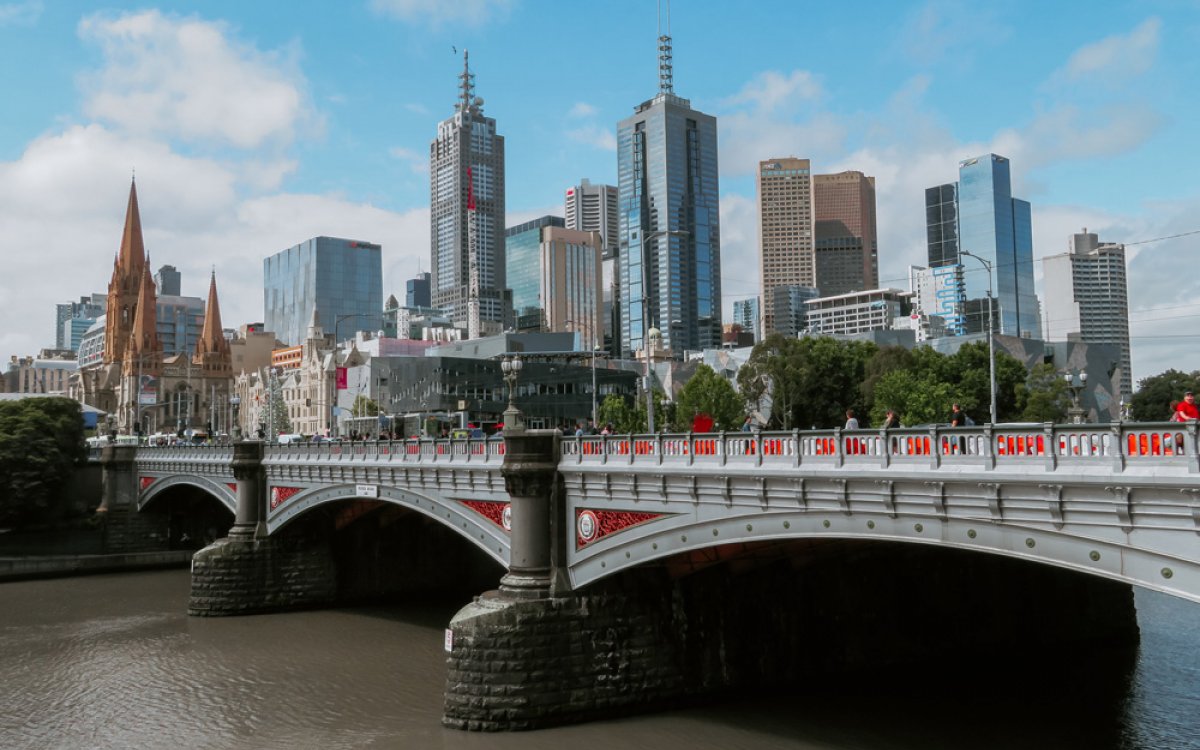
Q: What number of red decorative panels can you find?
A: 5